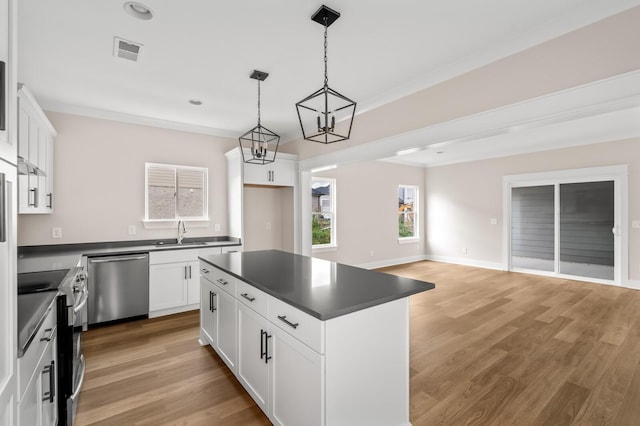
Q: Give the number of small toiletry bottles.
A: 0